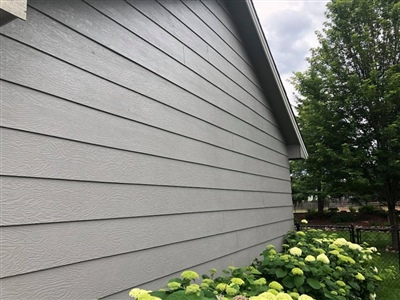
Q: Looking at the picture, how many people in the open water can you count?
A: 0